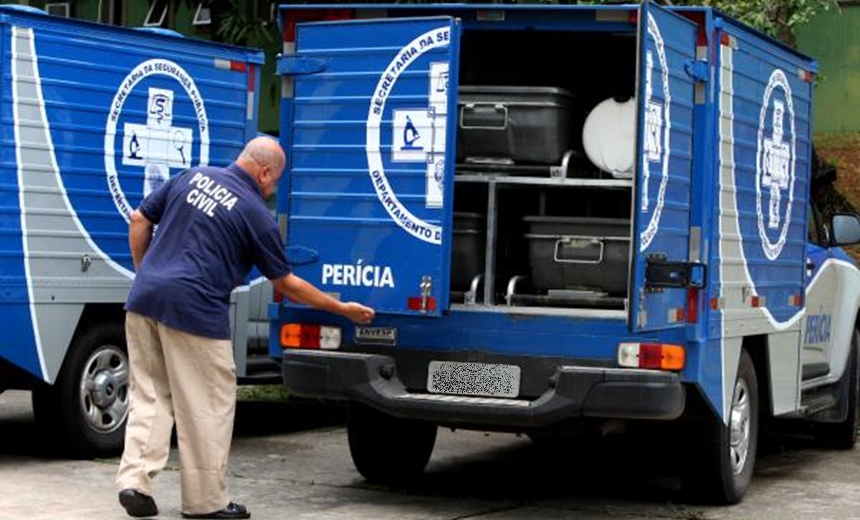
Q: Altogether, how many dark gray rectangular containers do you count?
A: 3